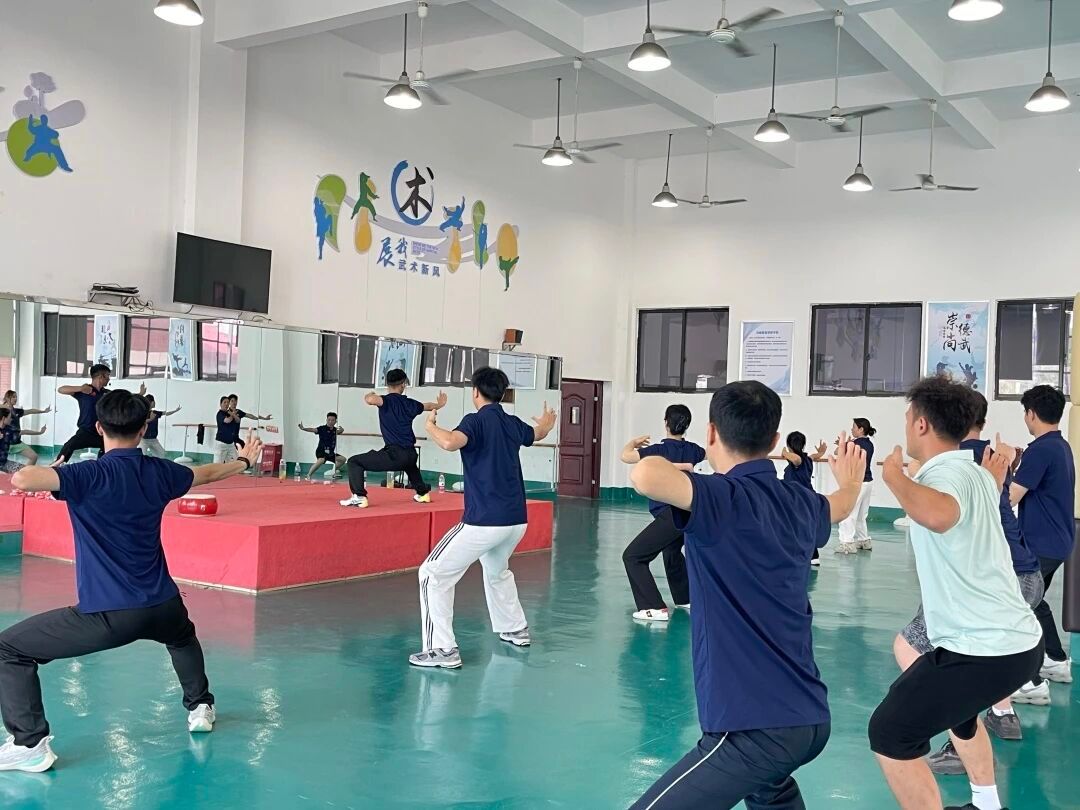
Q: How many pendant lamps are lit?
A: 9